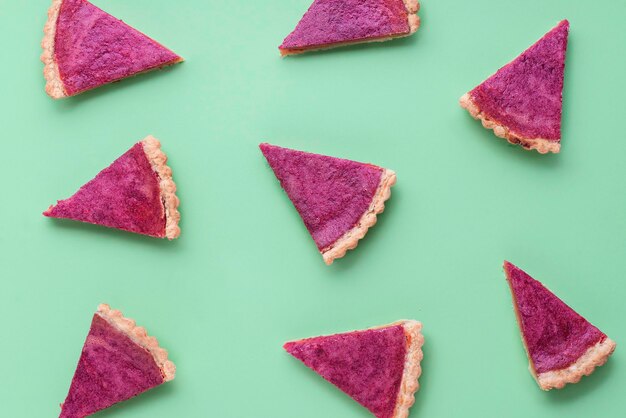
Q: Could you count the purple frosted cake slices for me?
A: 8